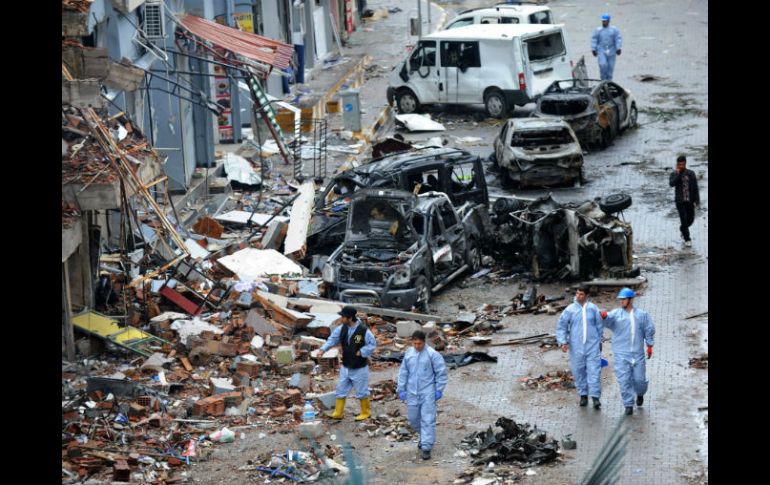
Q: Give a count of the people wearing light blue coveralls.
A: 5